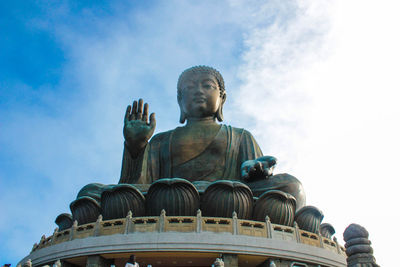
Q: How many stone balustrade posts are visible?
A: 13